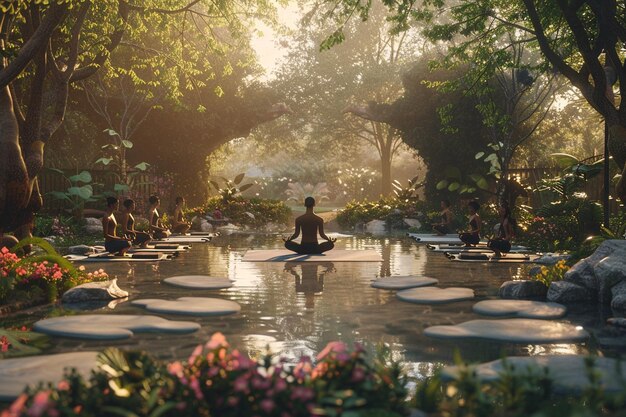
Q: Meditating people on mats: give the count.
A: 8